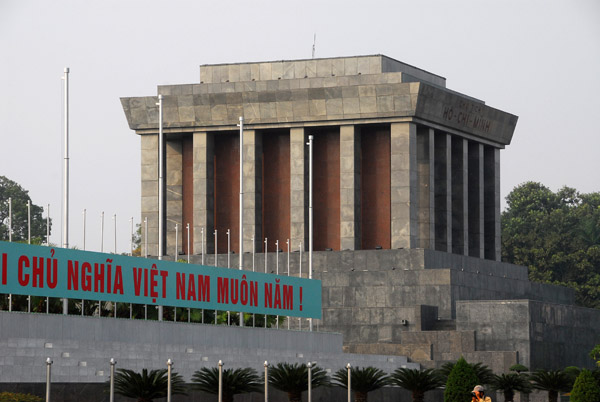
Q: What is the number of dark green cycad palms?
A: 8